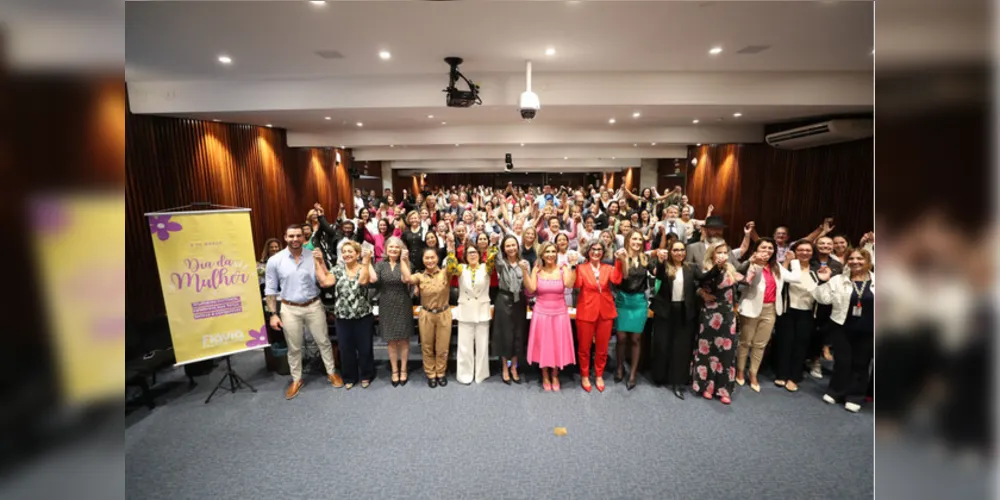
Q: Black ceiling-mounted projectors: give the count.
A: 1